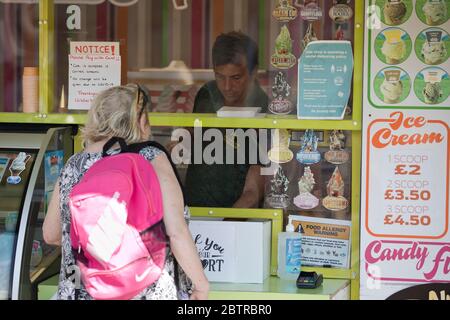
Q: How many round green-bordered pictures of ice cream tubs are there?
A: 6